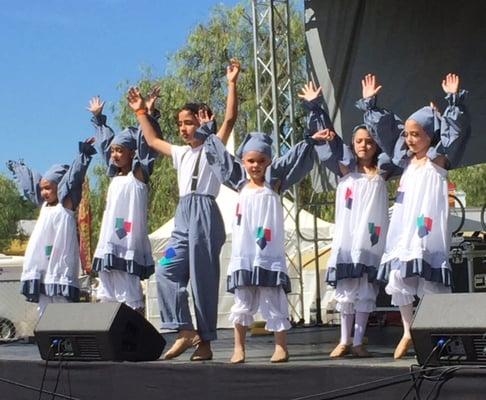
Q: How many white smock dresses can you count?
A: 5